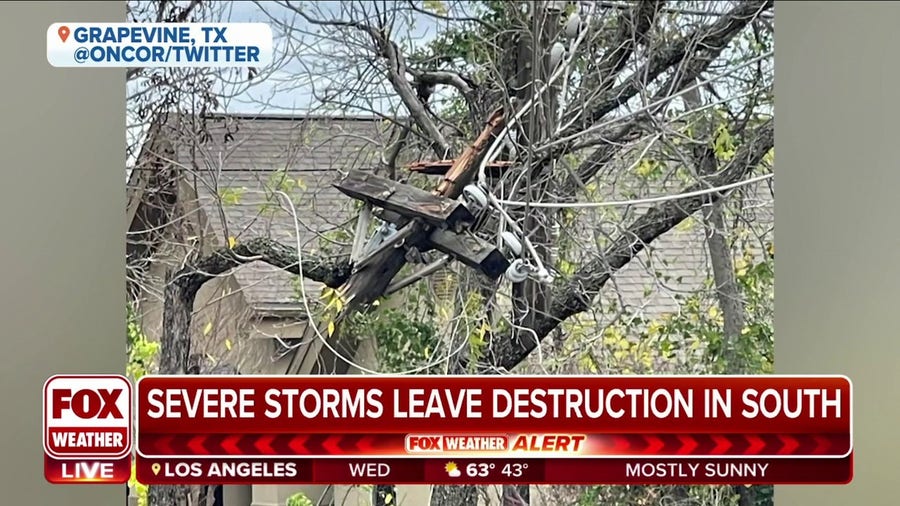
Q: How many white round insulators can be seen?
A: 5